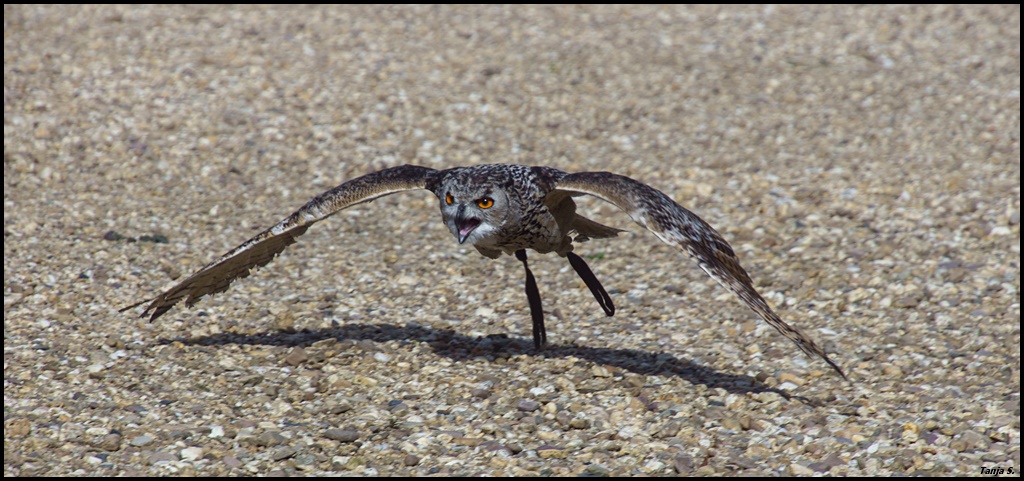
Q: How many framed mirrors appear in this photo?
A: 0